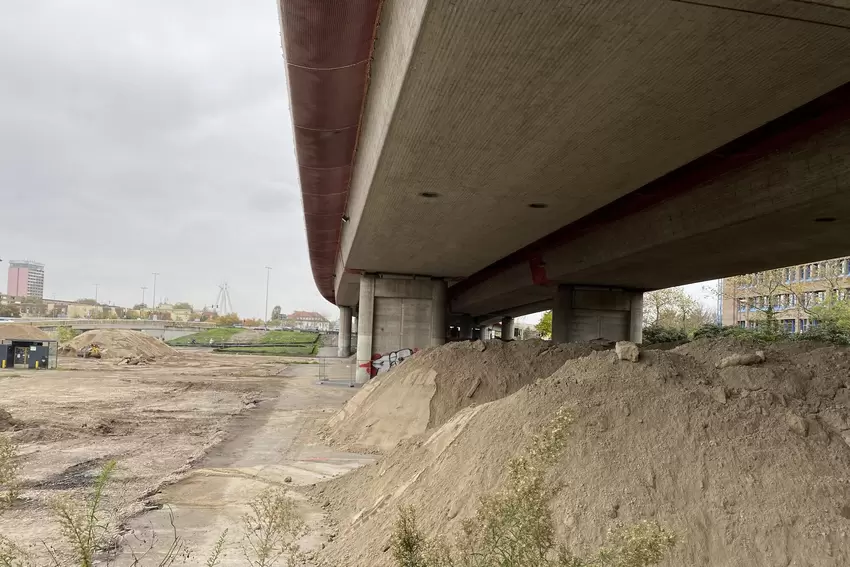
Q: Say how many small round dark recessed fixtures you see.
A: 3